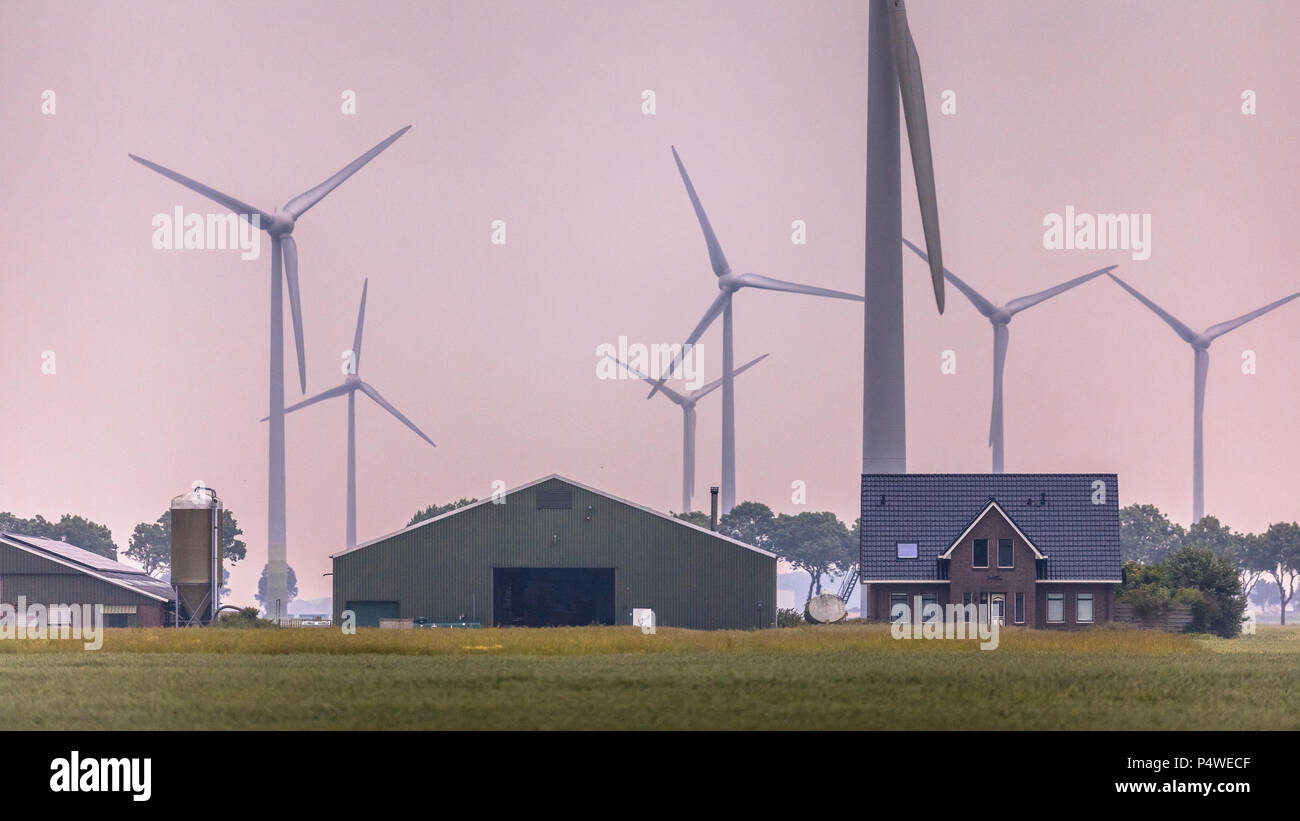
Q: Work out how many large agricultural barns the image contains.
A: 2